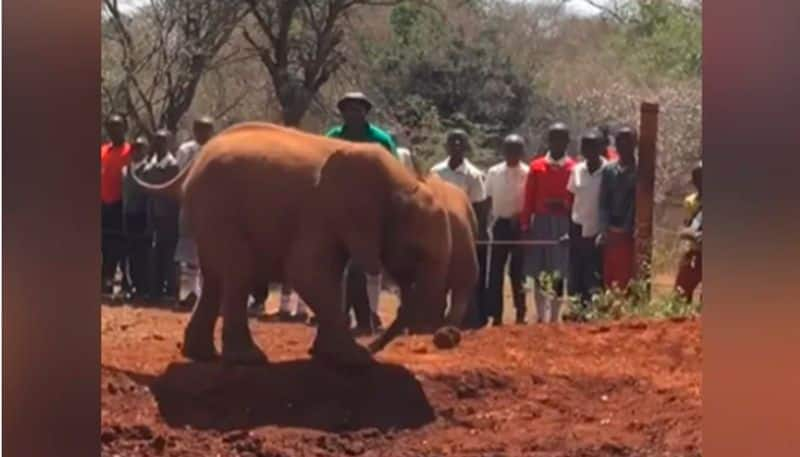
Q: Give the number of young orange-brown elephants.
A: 2